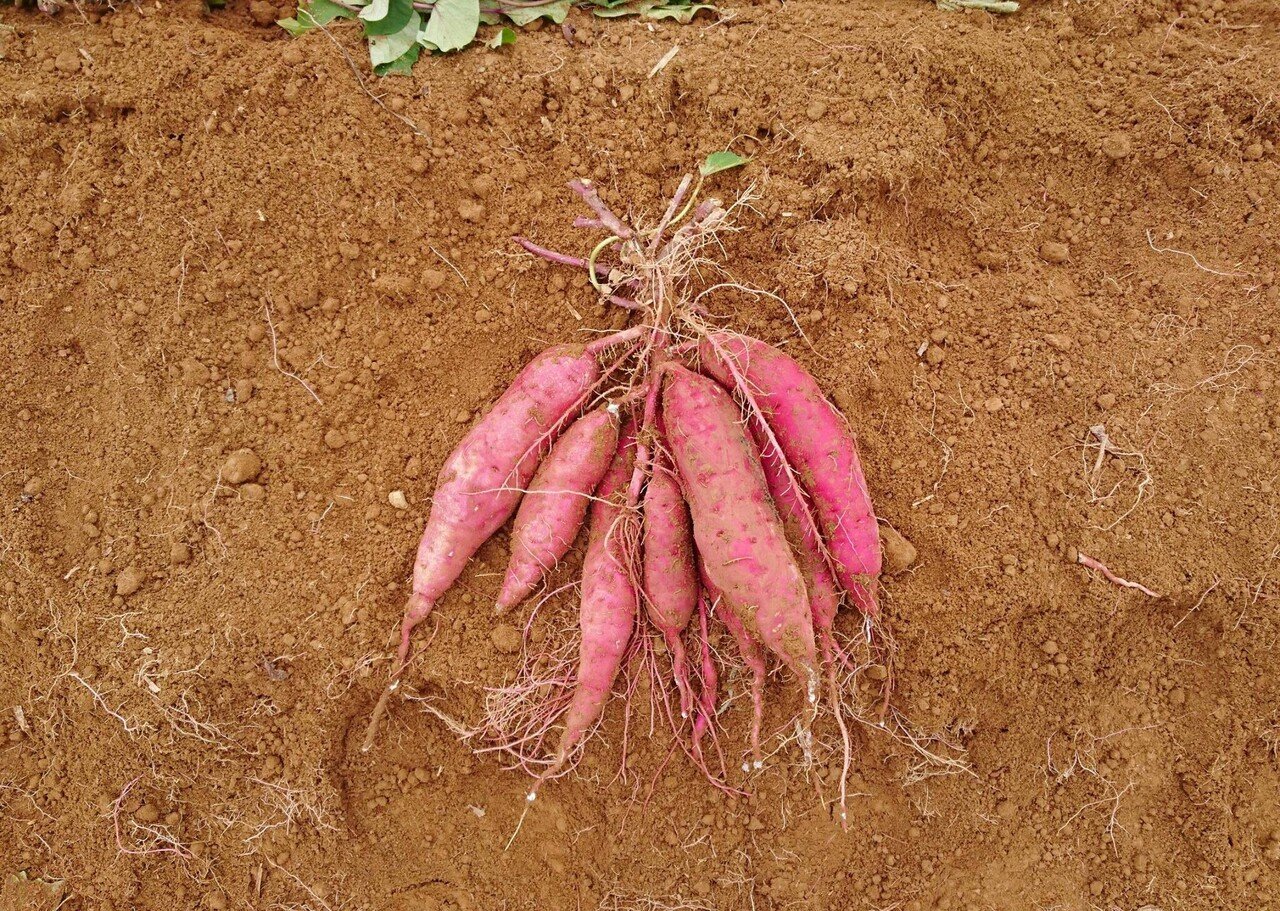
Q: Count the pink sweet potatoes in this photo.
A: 8